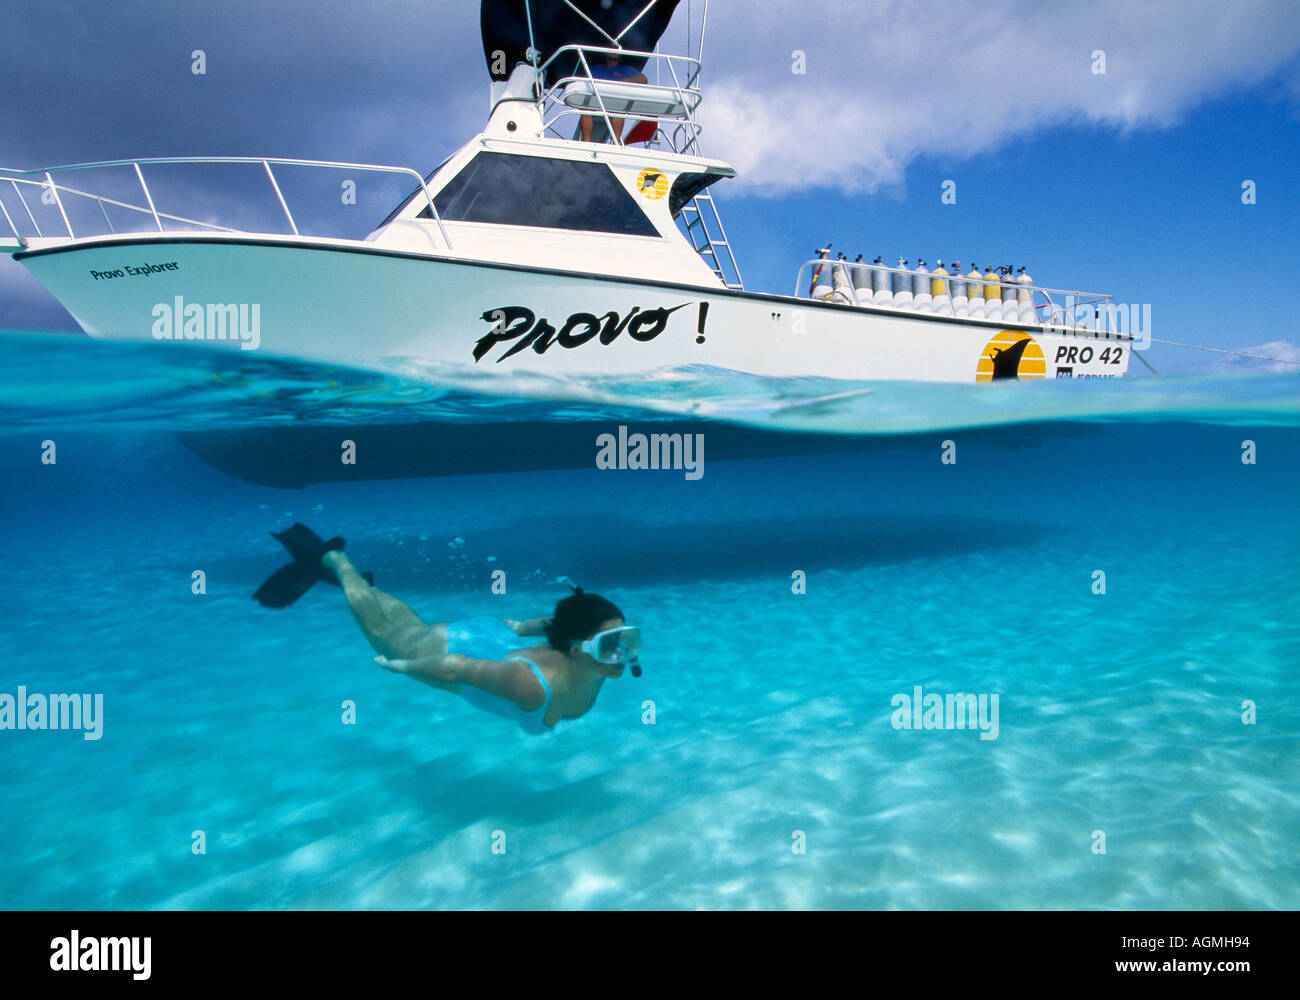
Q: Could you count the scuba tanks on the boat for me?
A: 12